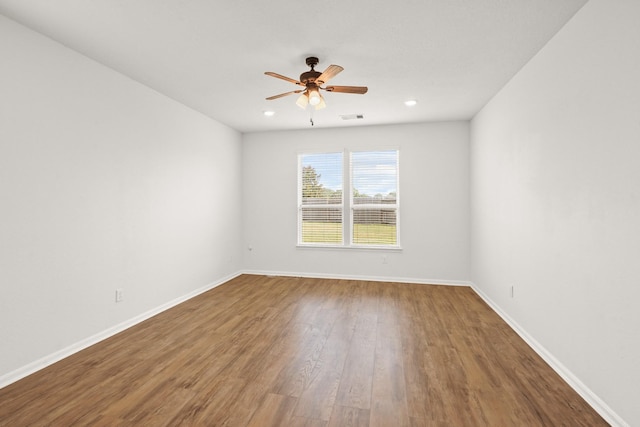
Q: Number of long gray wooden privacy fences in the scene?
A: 1